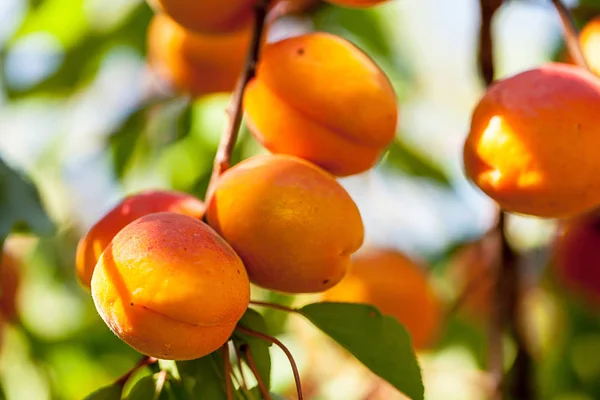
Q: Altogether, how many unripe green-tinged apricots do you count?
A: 0